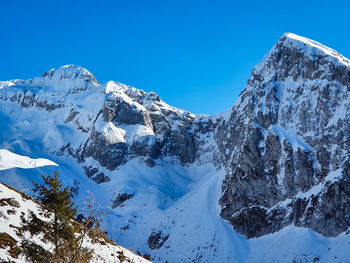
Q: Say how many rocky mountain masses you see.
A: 2